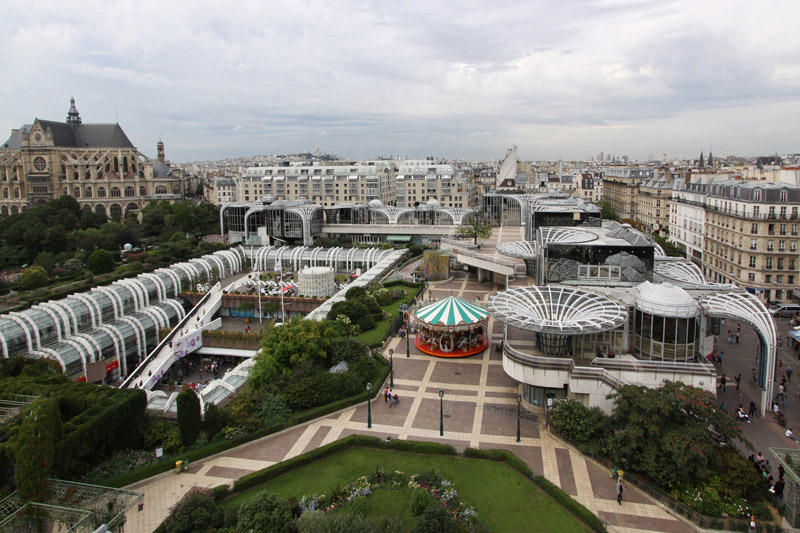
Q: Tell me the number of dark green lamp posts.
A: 5